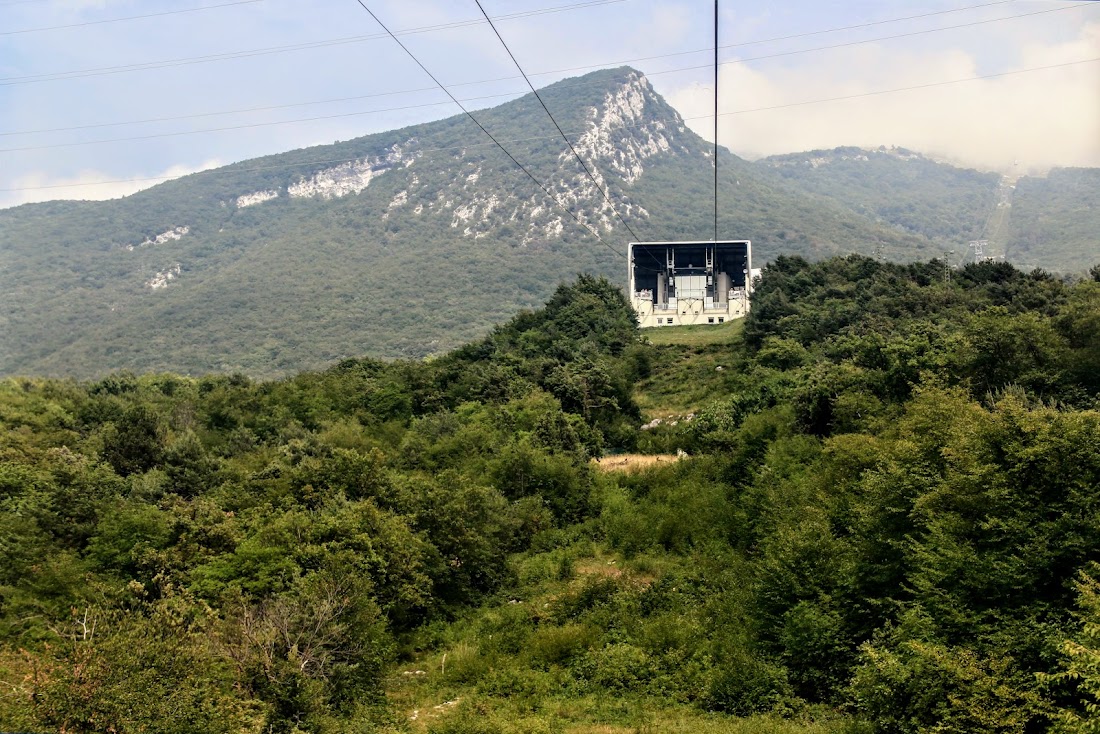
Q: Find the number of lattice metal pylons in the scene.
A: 3